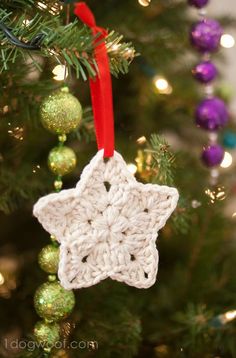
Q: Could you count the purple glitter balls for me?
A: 5